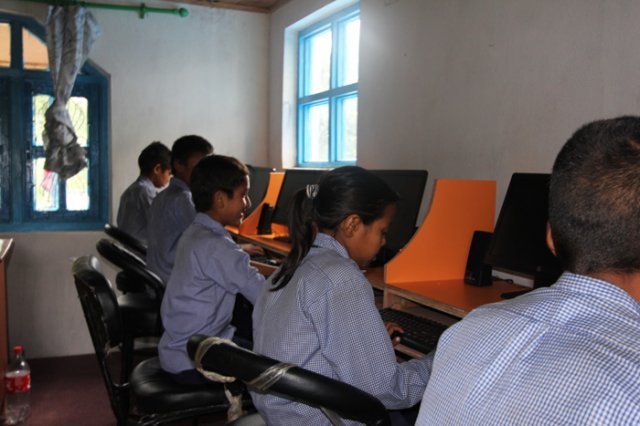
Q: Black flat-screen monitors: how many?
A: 4